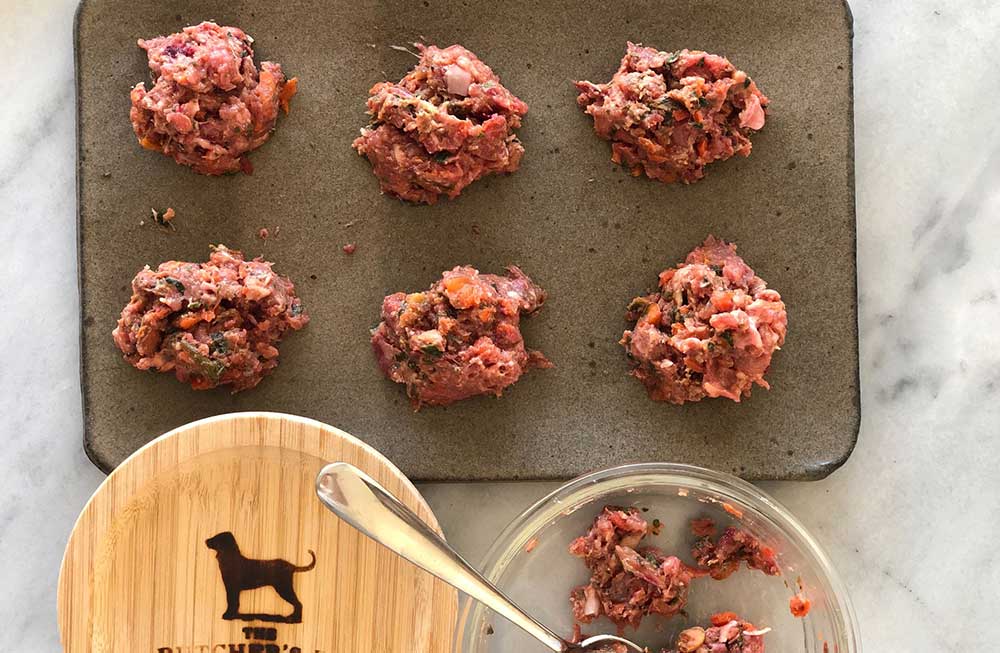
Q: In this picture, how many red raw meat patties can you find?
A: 6